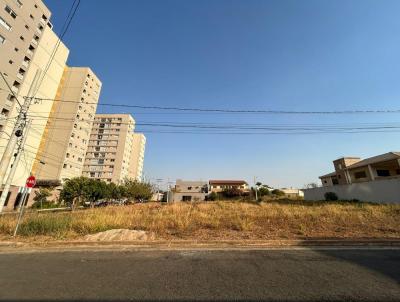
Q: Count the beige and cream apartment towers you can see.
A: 4